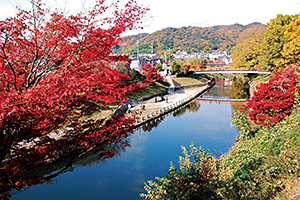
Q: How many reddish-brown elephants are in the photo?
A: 0